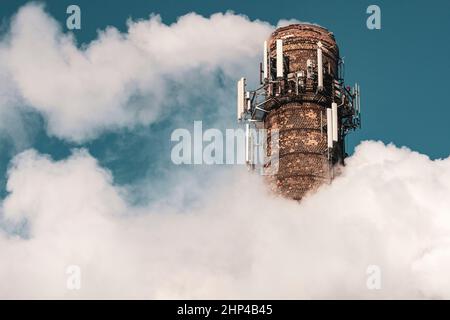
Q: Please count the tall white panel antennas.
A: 7